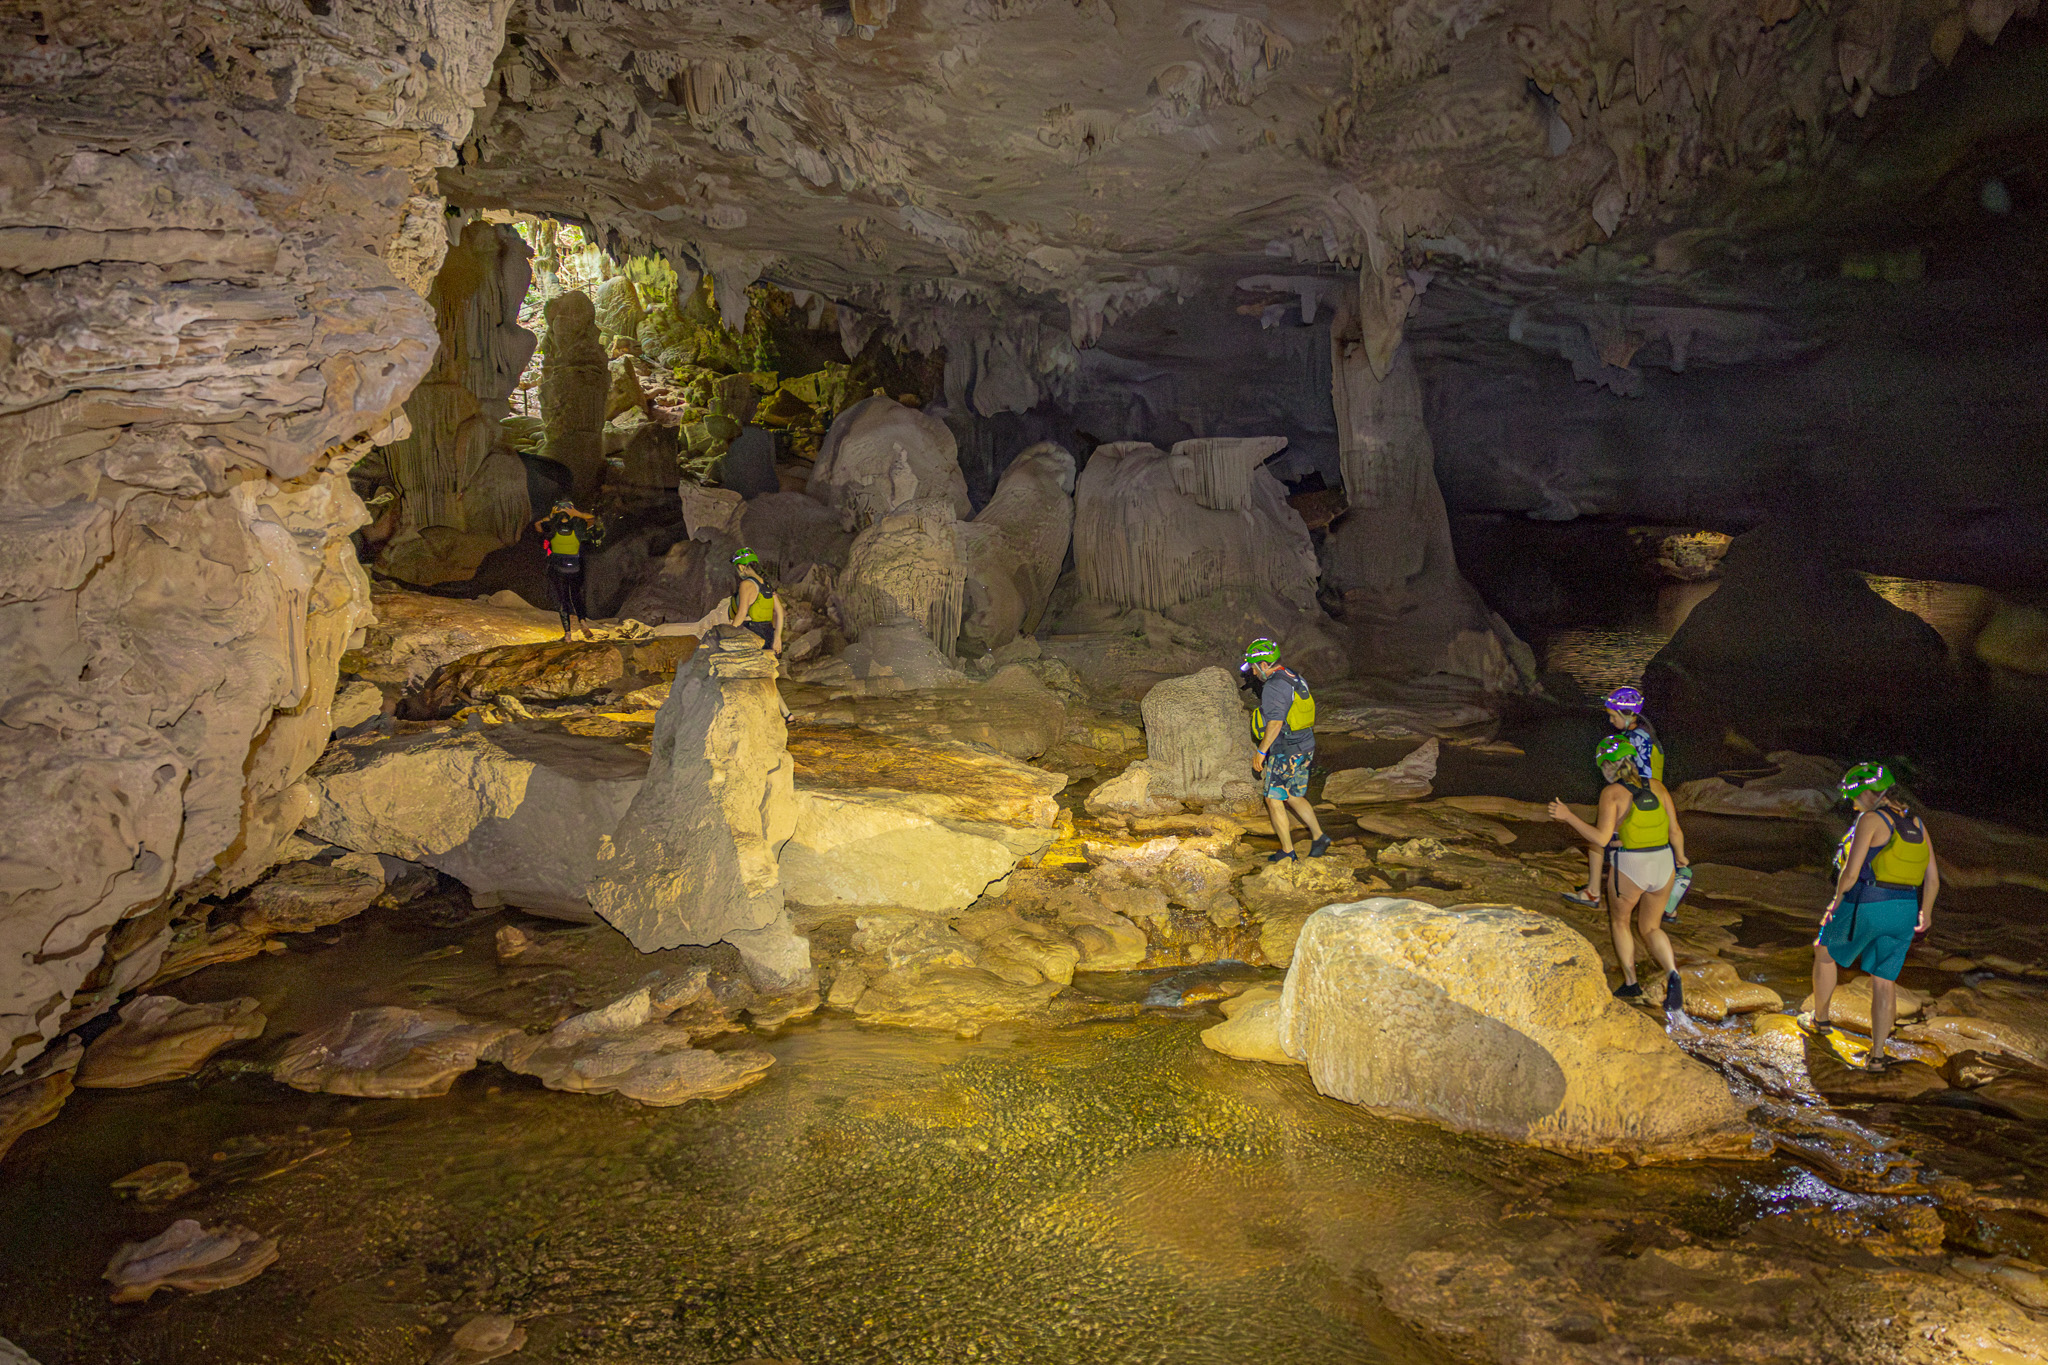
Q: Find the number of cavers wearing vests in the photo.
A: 6